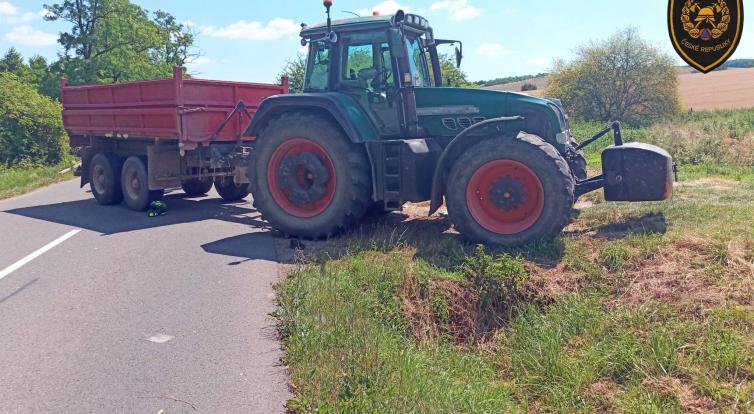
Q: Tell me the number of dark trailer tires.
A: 4